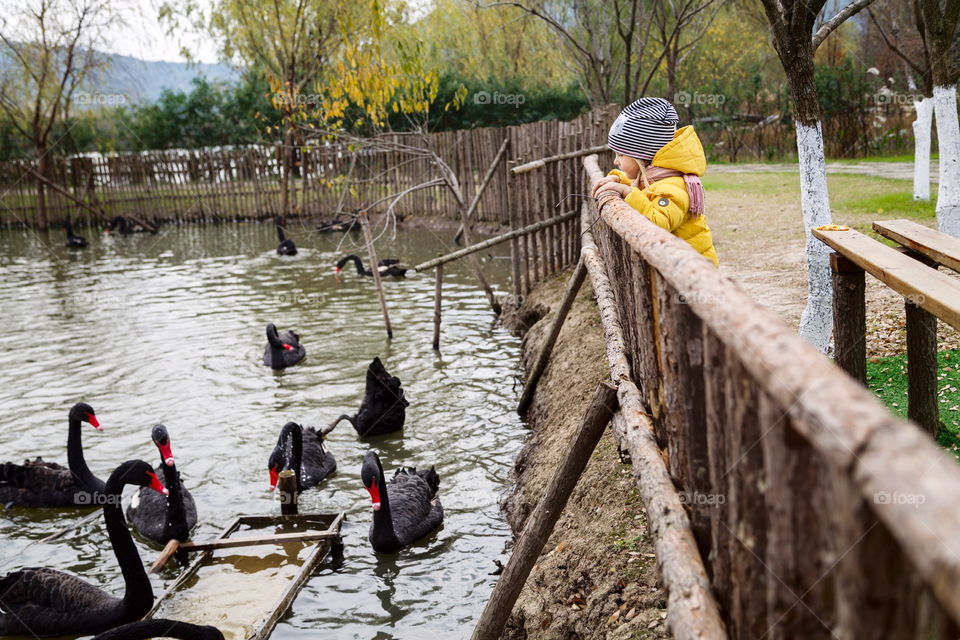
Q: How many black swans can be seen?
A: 13